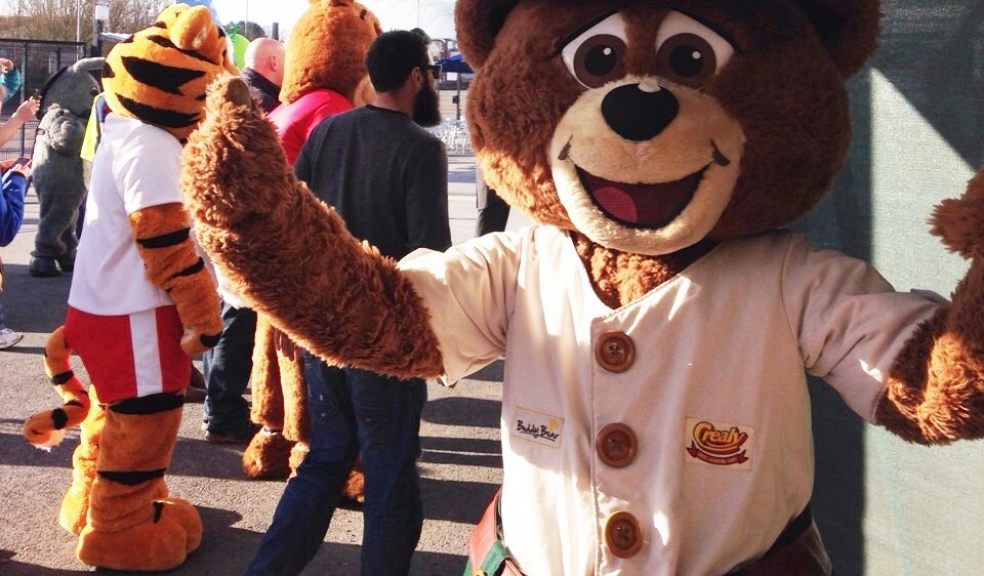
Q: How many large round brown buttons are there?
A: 3